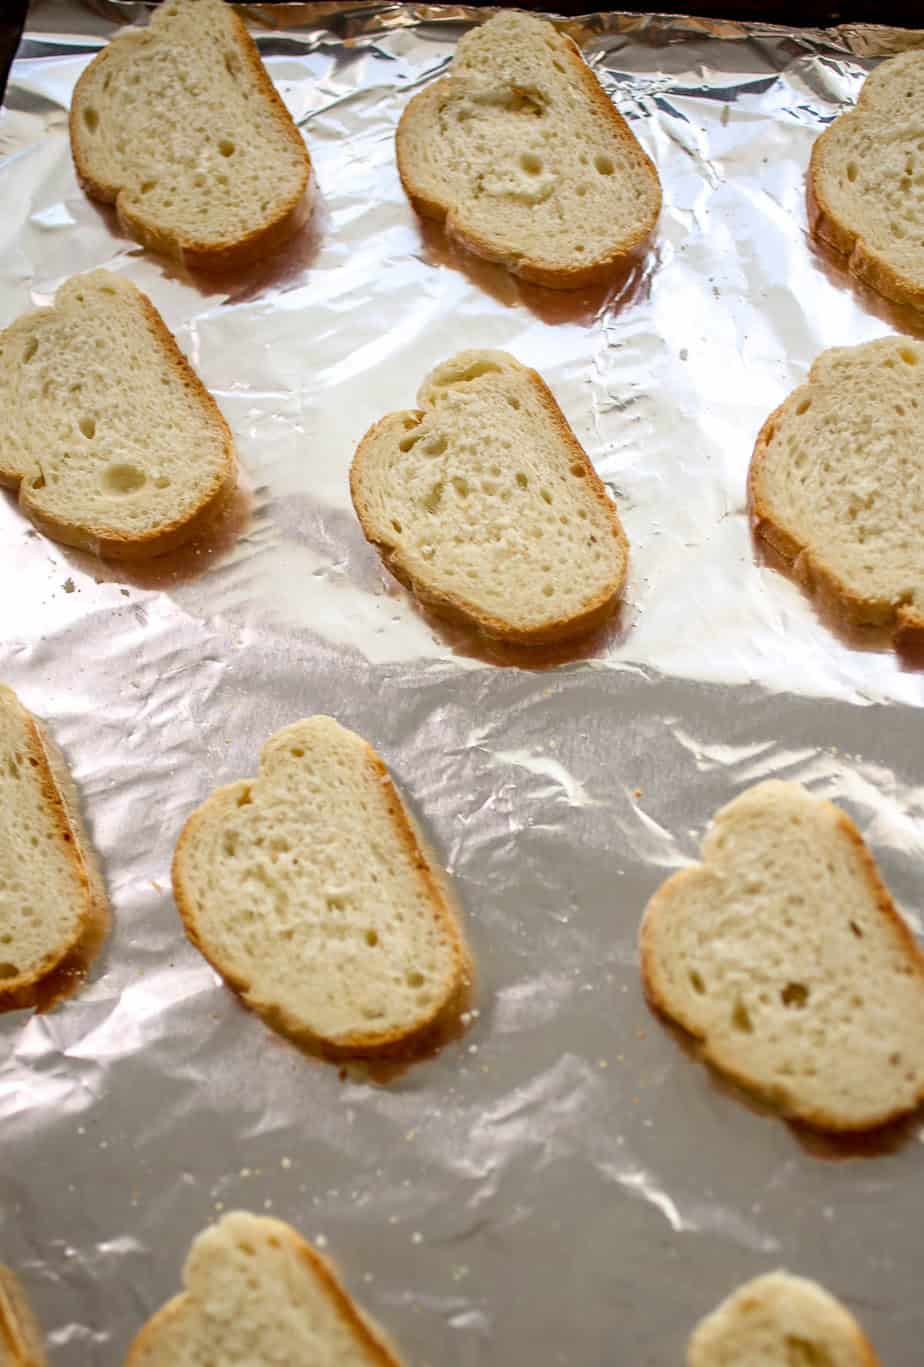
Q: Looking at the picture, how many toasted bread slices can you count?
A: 12